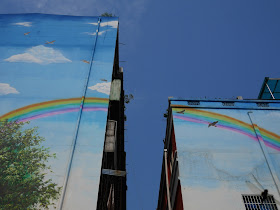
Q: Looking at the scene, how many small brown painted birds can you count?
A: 6